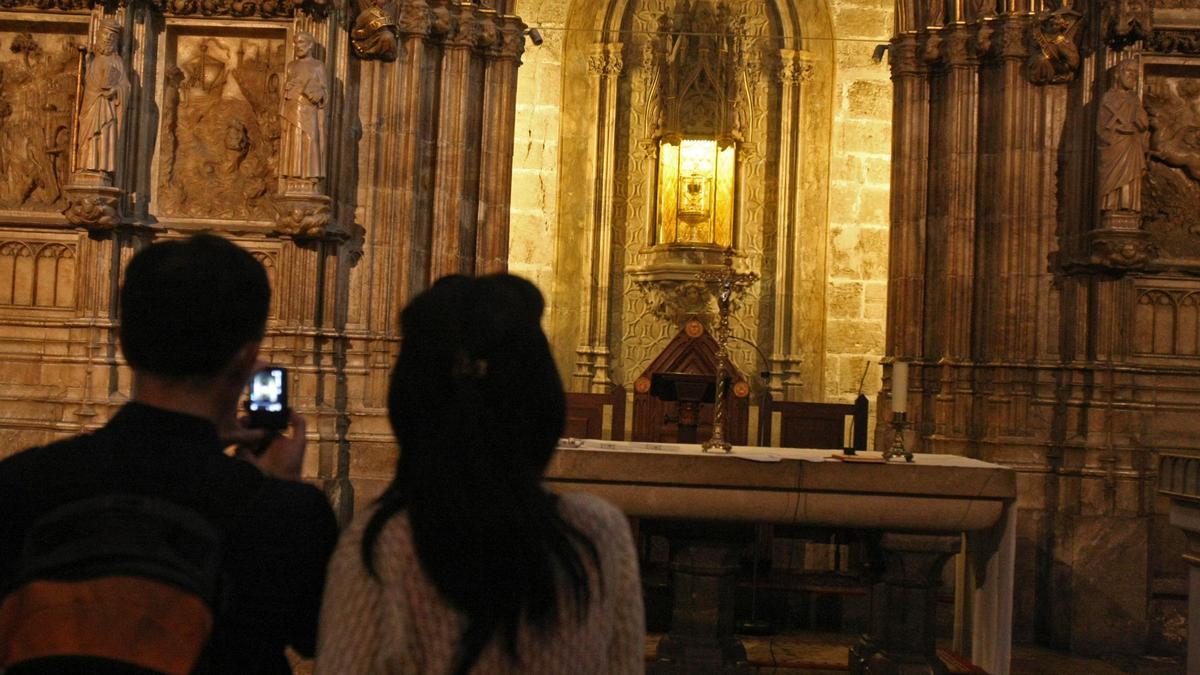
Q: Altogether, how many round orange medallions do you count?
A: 3